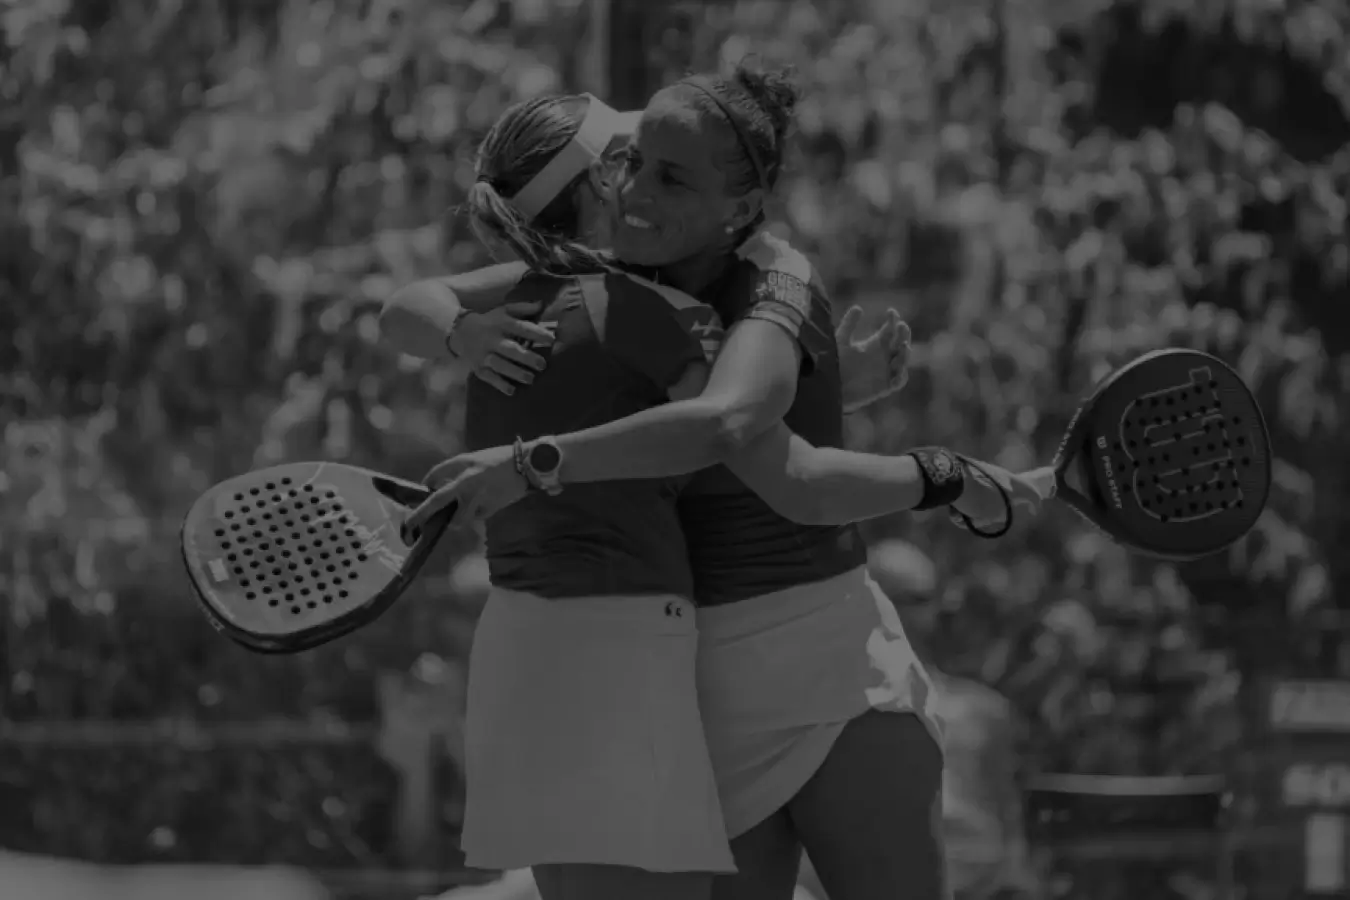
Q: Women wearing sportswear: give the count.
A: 2